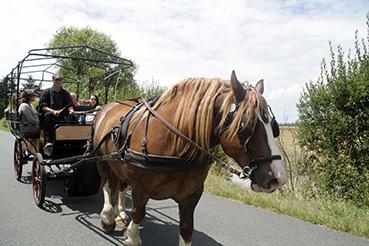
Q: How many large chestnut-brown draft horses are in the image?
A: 1